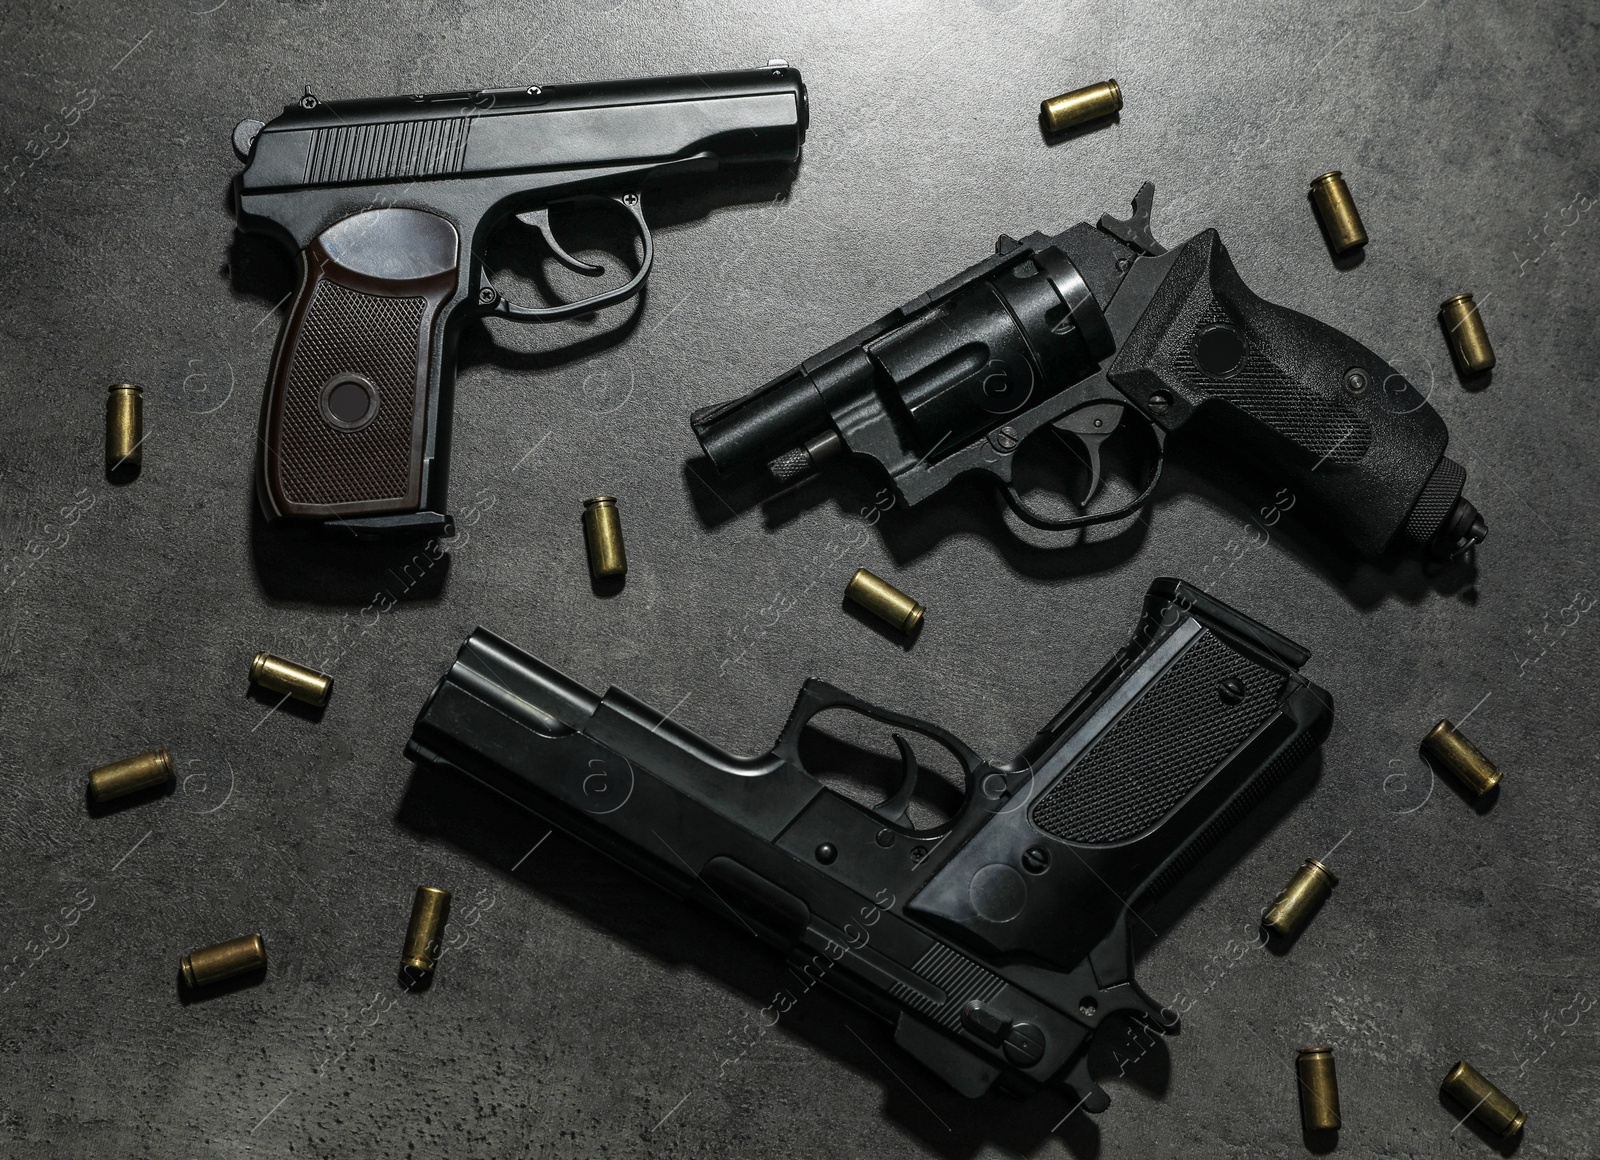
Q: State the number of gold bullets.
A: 14